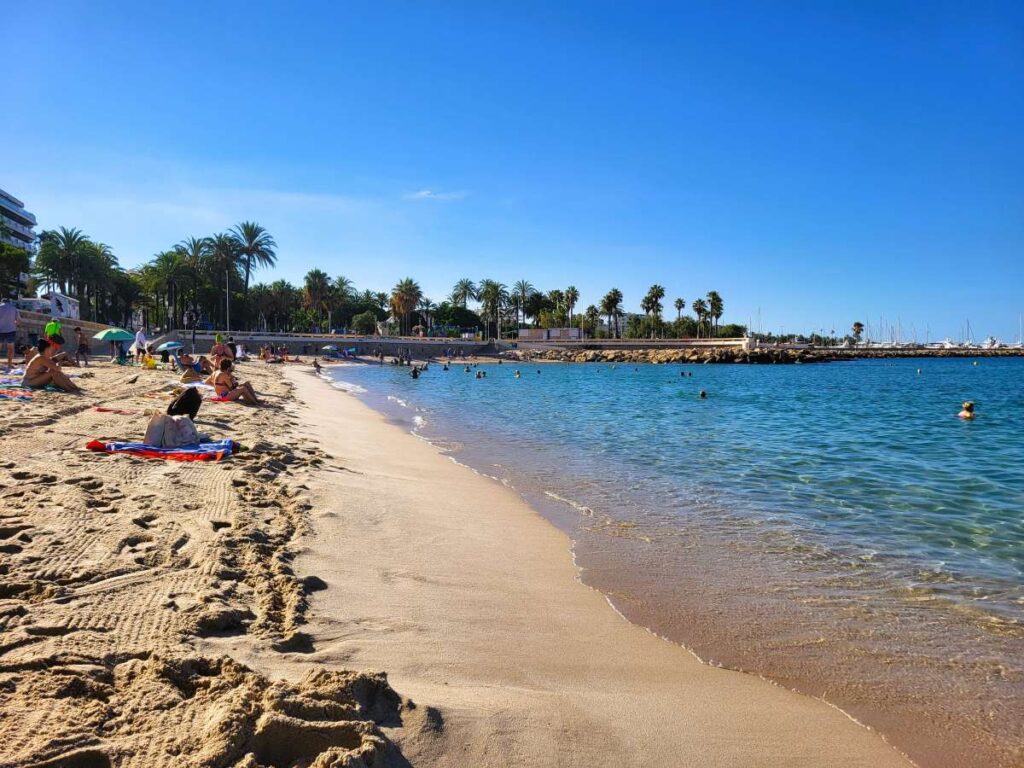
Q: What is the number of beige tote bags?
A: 1